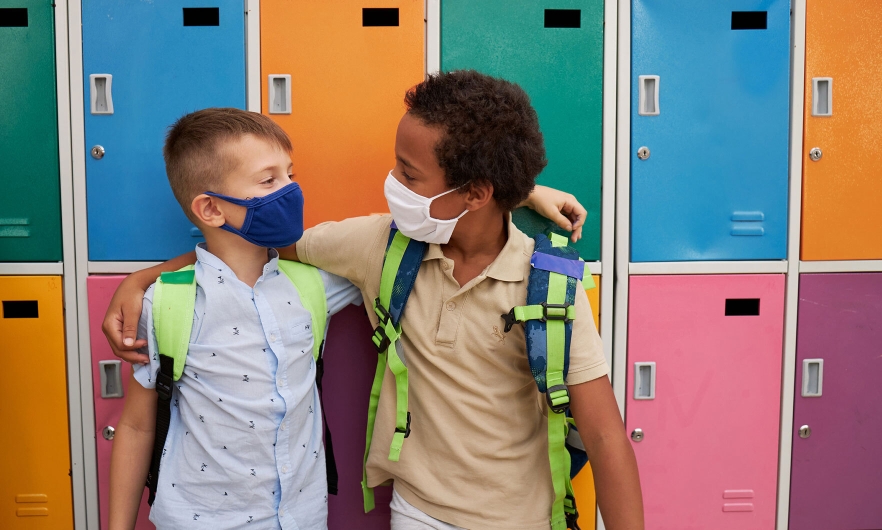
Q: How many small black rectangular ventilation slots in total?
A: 7